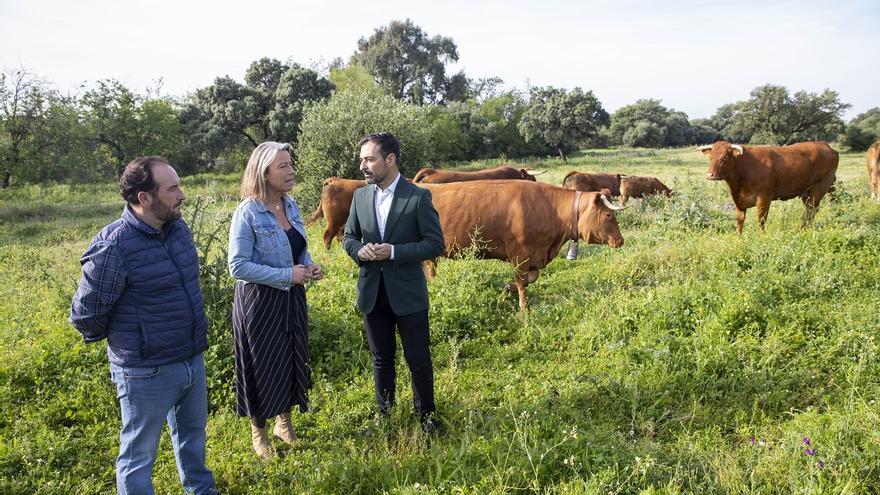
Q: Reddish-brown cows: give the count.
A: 7